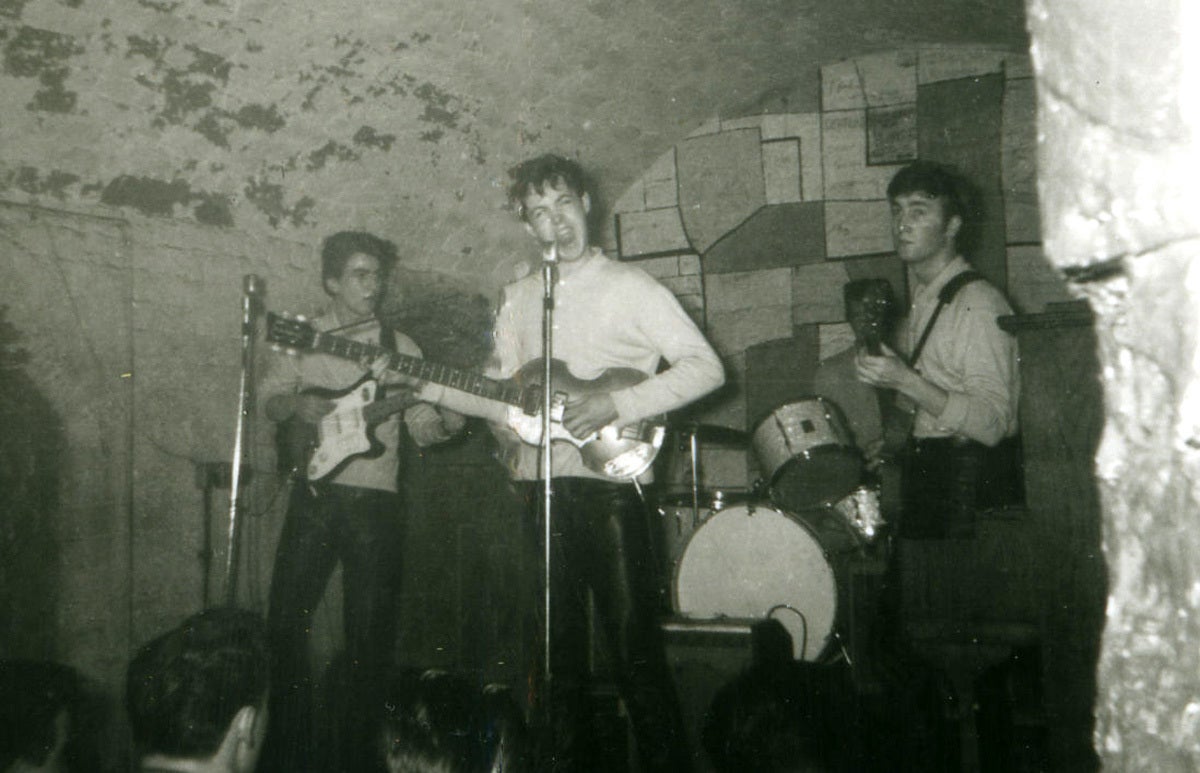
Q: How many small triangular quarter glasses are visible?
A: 0